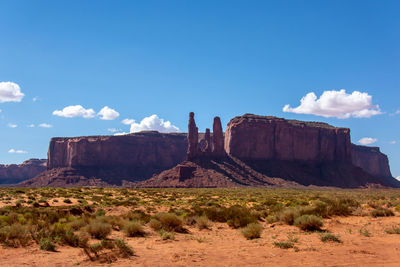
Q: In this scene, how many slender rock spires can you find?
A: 3